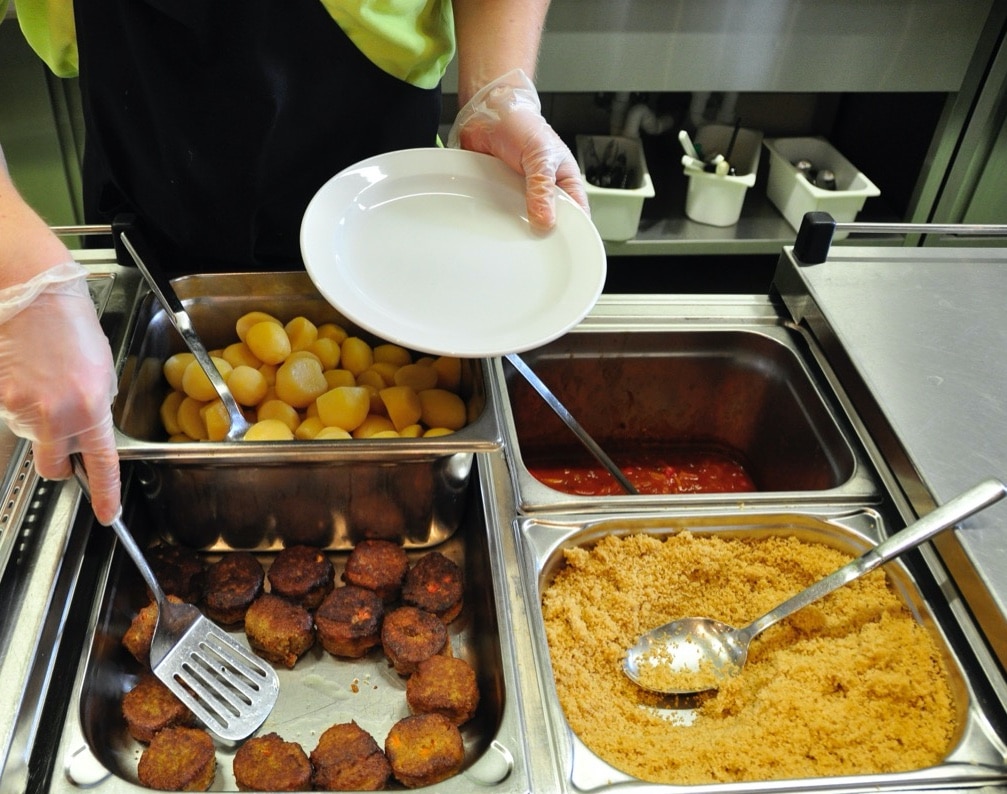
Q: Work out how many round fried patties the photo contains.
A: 15